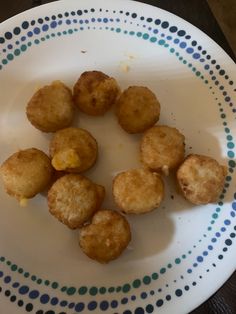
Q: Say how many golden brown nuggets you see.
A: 10